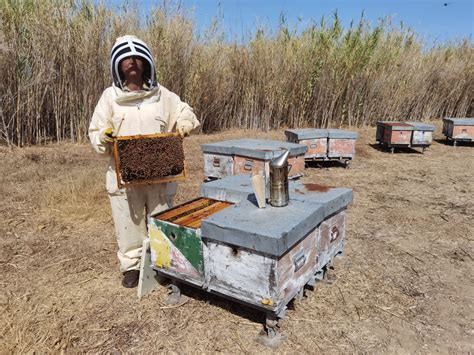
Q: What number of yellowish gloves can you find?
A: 2